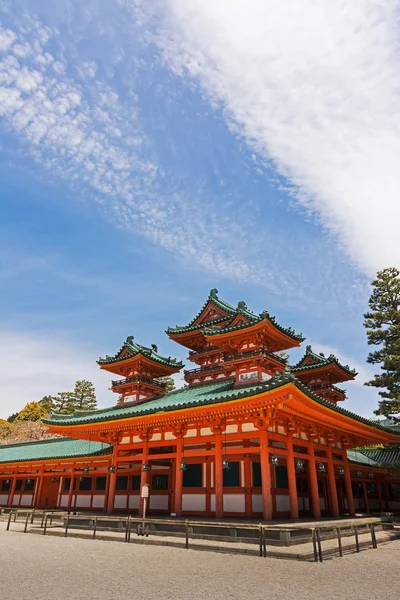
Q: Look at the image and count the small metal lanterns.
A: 15